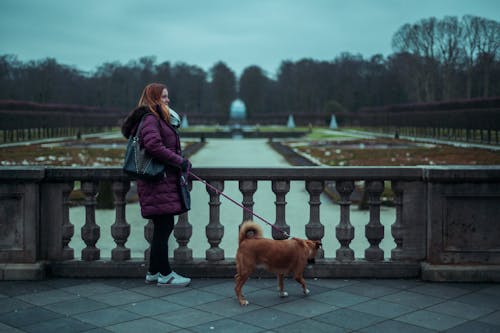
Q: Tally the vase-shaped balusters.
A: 12